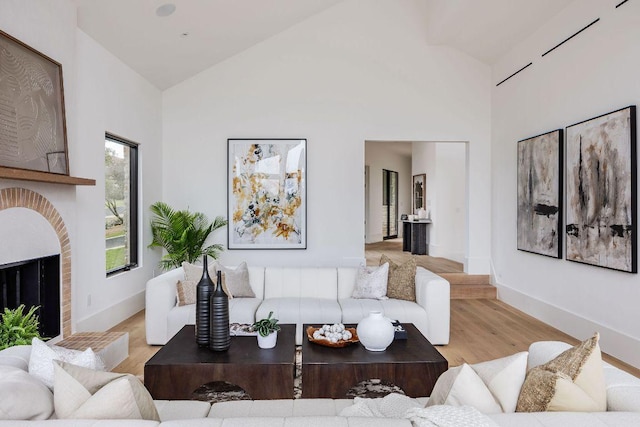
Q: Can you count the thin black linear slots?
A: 3